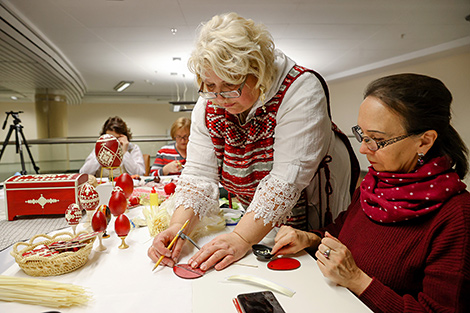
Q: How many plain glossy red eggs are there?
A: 4